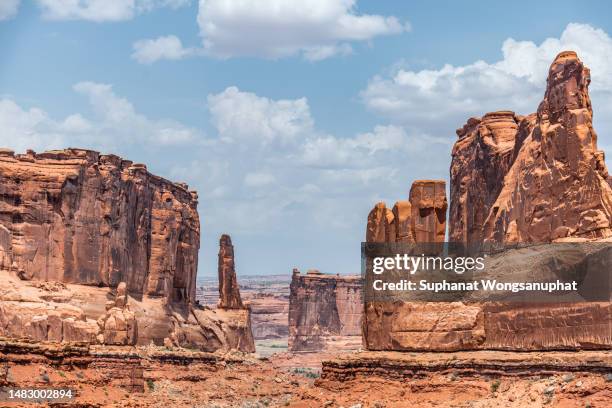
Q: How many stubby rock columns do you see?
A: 3